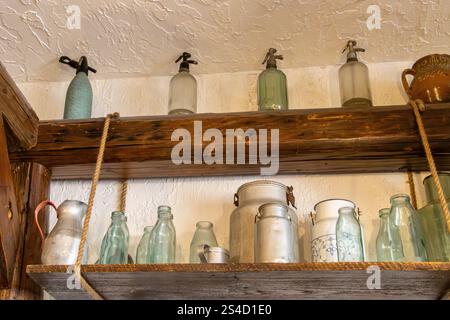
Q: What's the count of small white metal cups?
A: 1